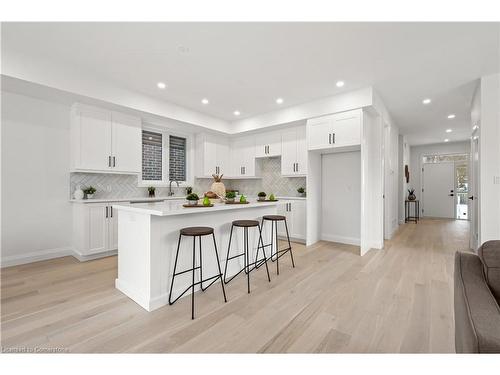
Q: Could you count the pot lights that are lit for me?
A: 9